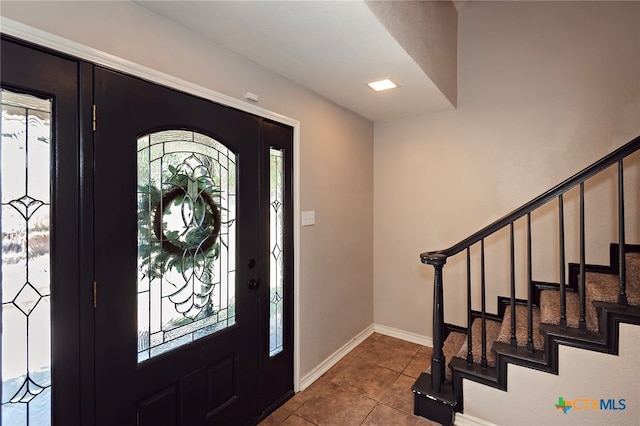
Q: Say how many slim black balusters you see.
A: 7